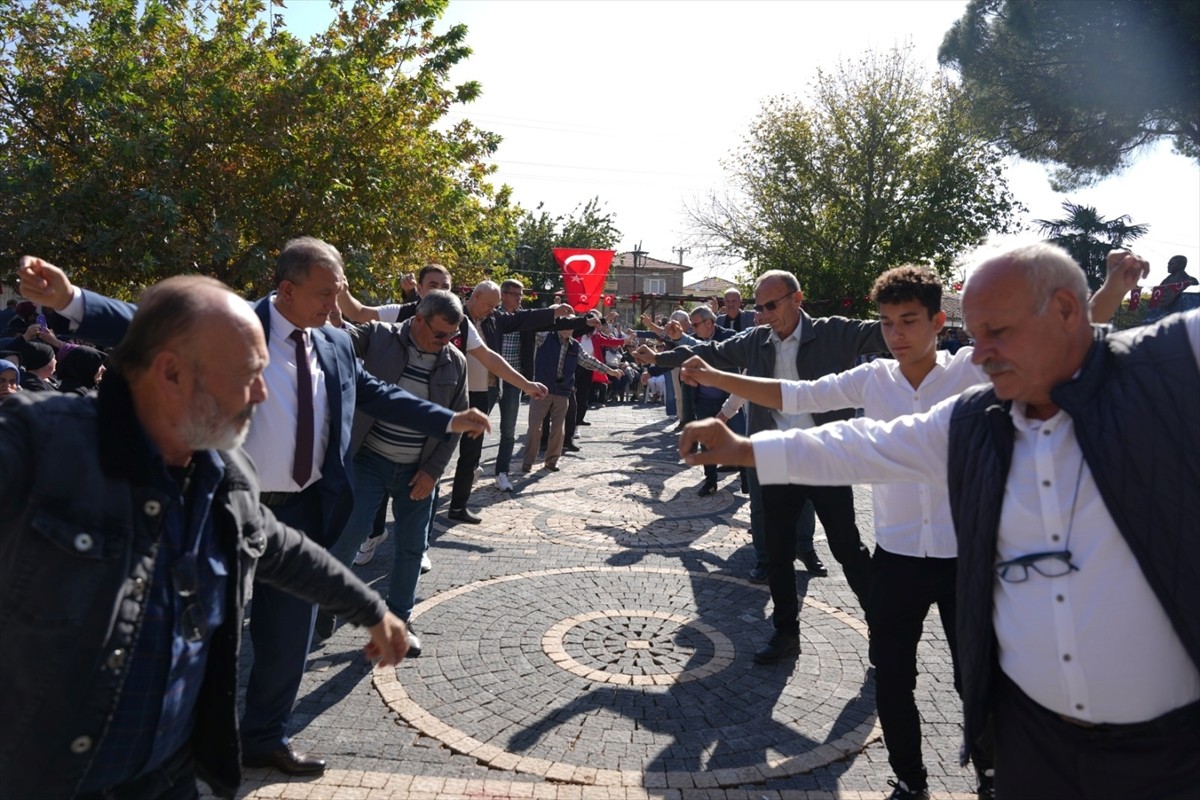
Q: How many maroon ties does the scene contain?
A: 1